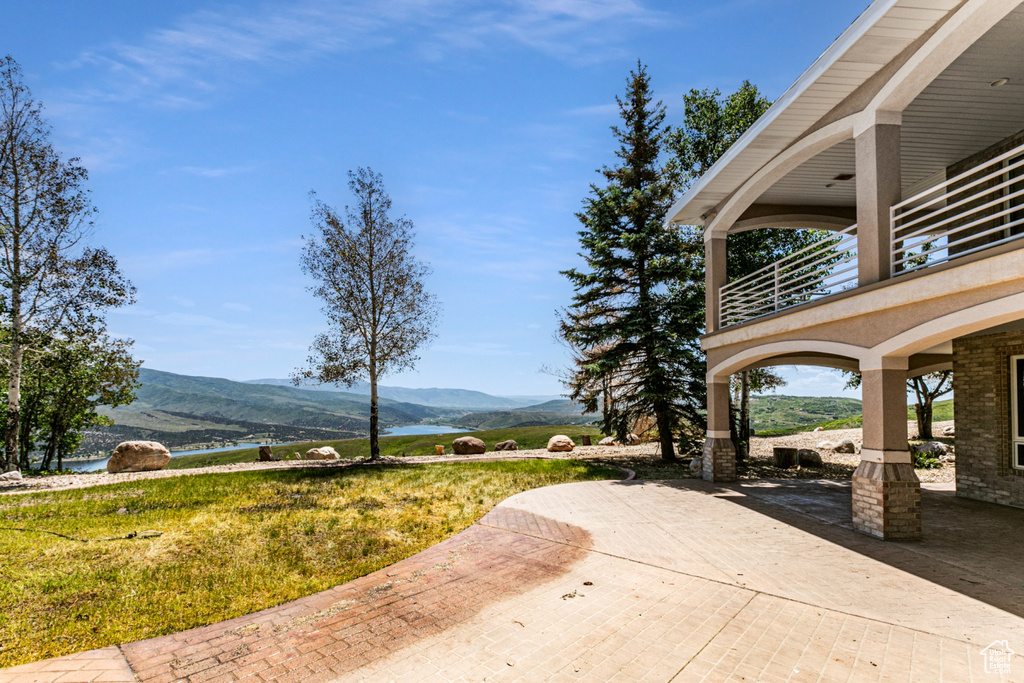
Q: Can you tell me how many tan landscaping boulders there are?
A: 3